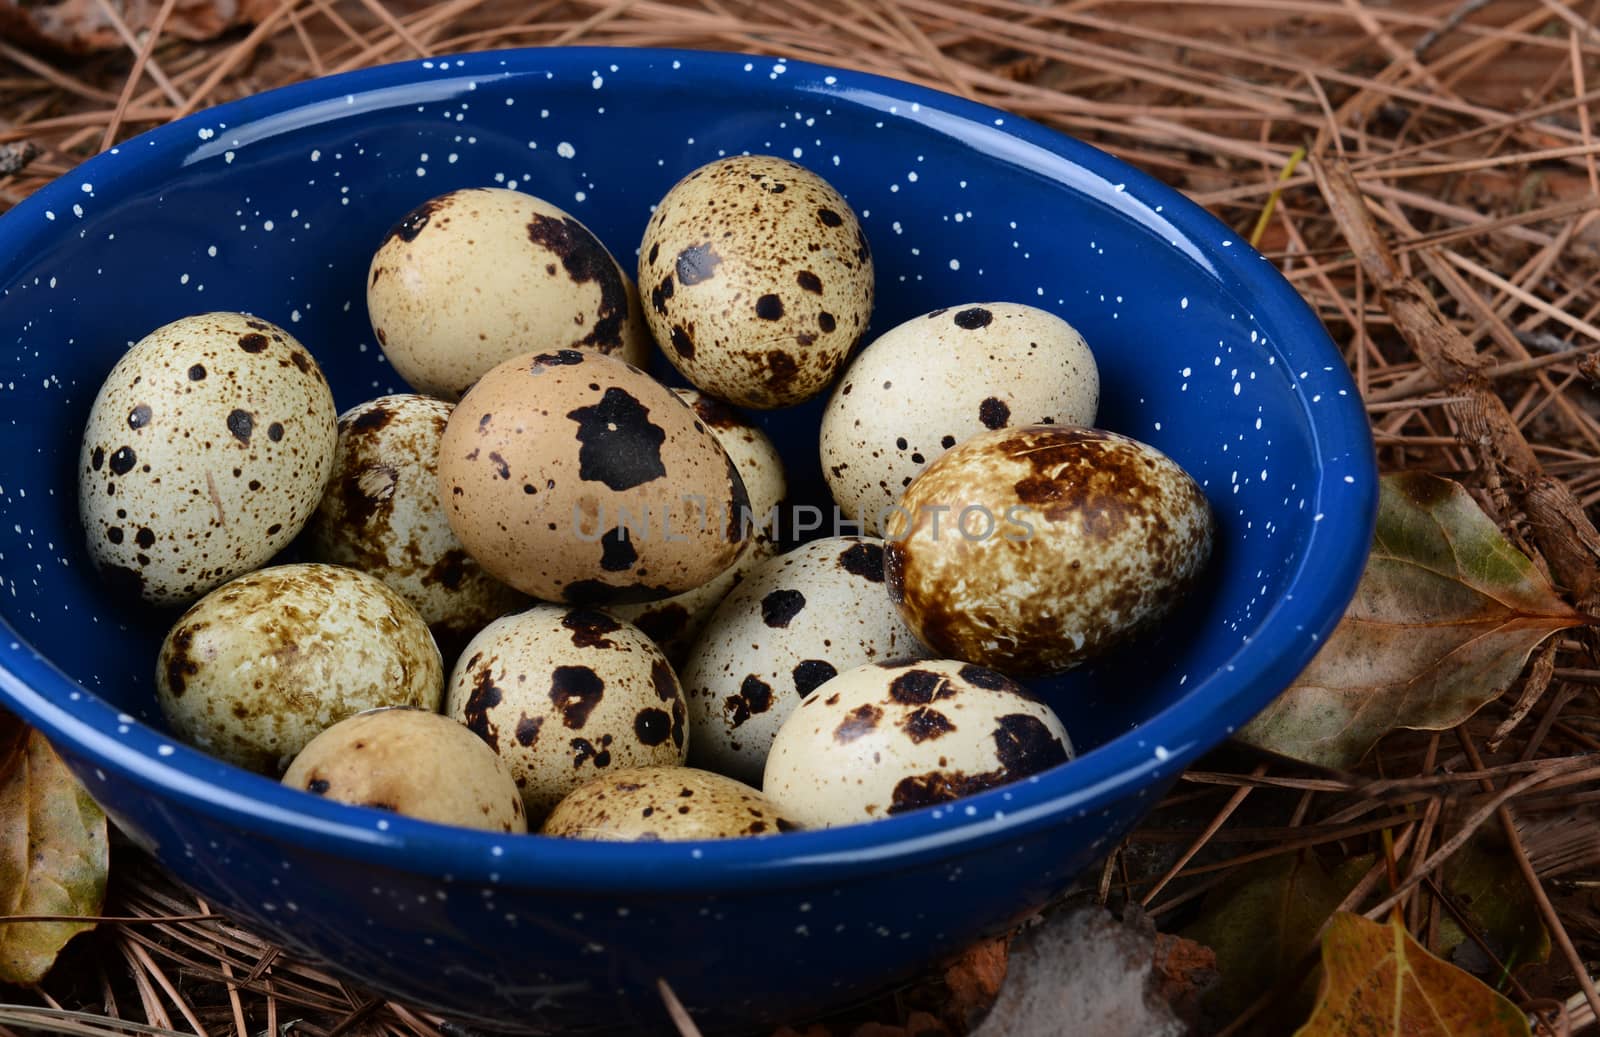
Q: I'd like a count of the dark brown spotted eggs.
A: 14